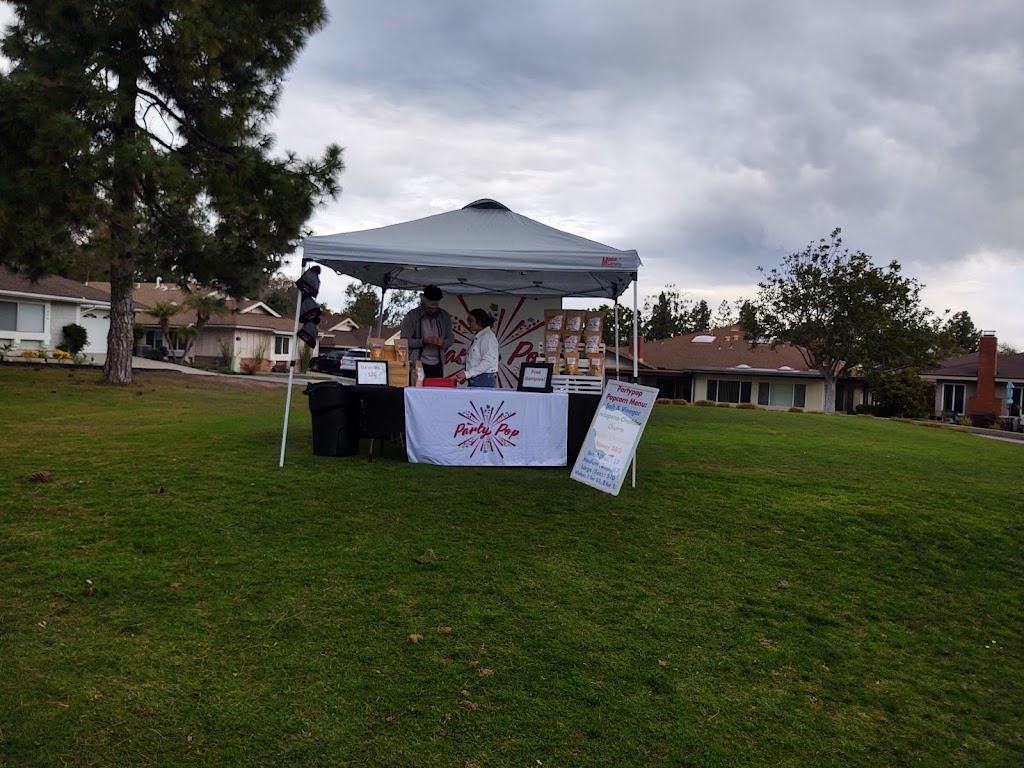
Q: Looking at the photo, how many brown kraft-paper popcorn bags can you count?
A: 12